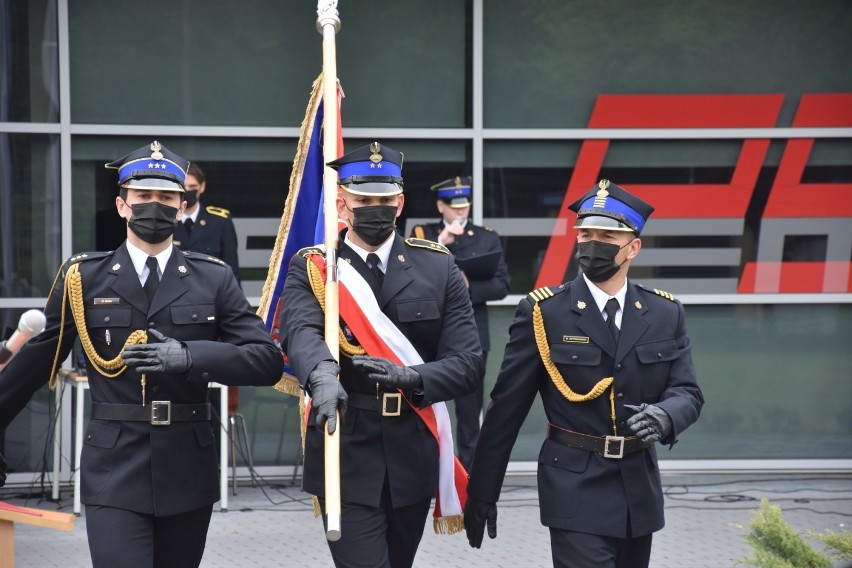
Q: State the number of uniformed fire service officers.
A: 5